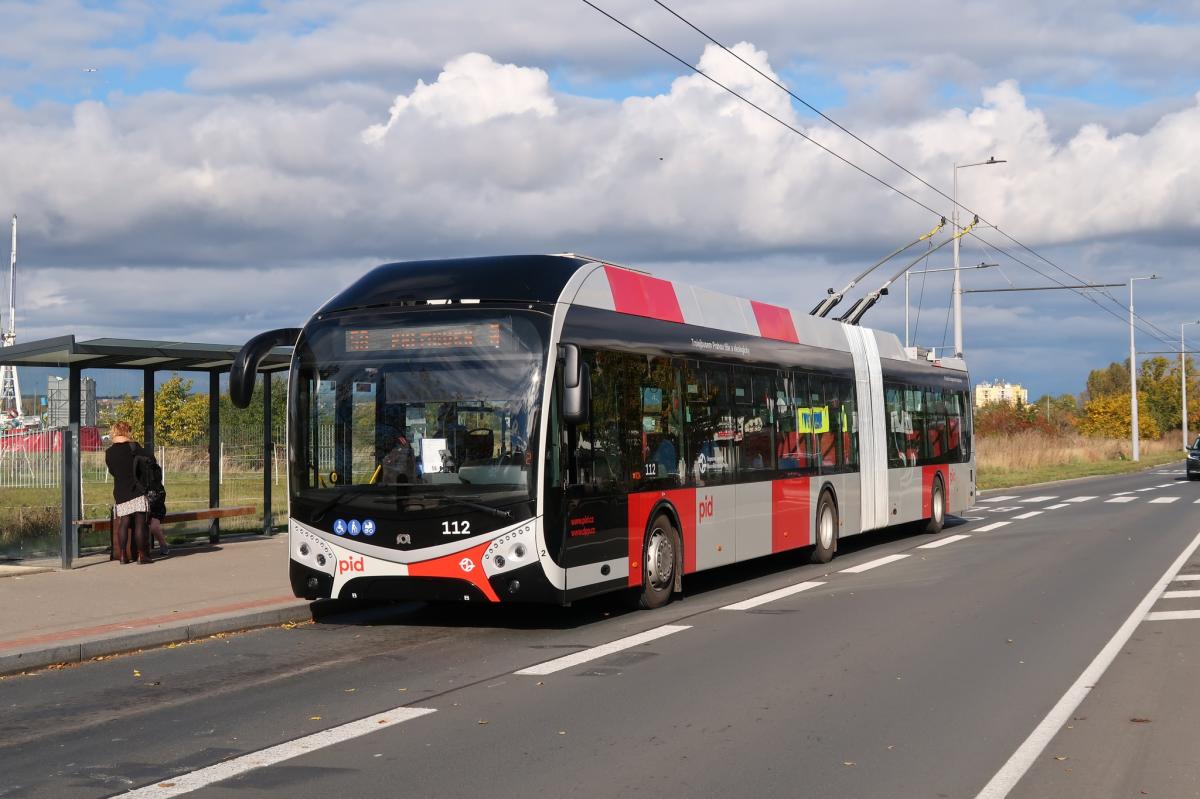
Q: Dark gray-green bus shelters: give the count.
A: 1